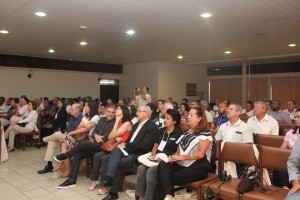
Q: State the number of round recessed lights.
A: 9